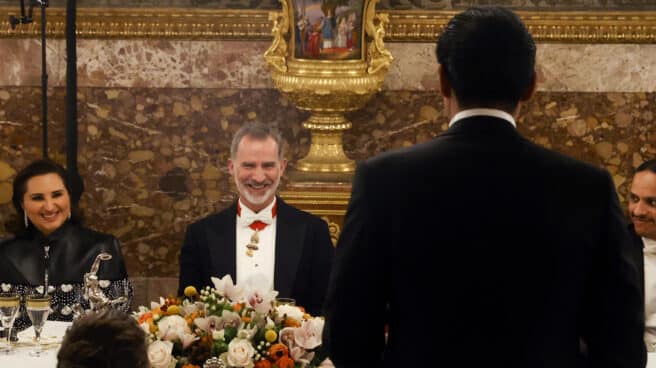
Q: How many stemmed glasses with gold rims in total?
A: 2